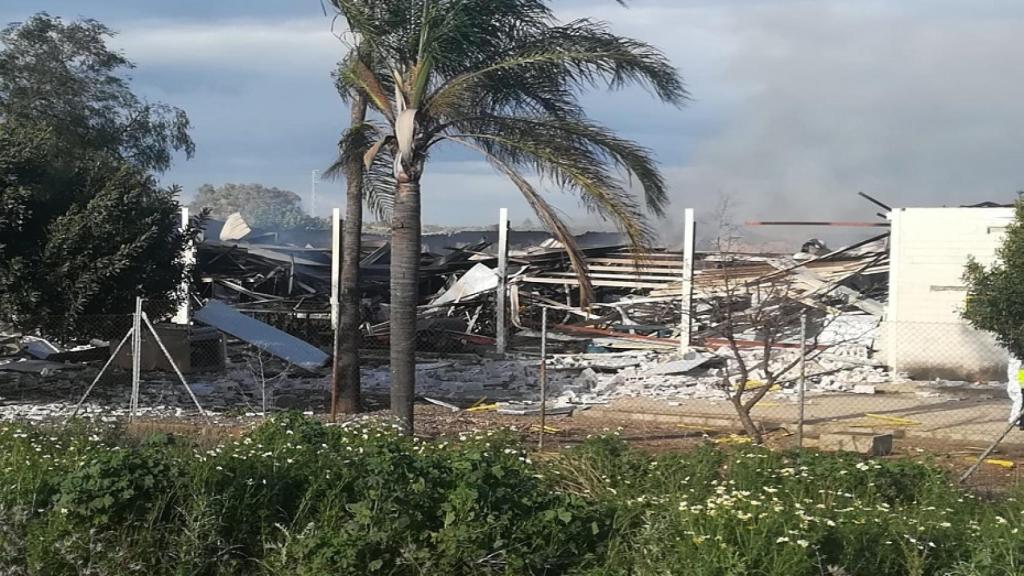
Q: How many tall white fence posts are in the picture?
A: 4